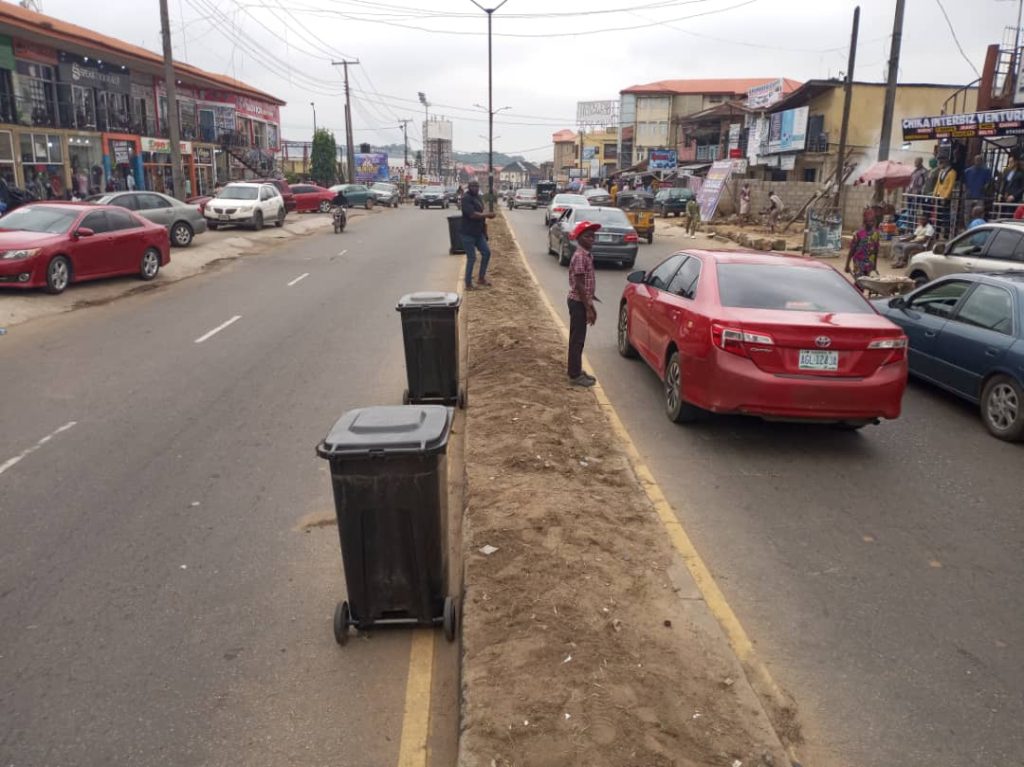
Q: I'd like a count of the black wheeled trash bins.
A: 3